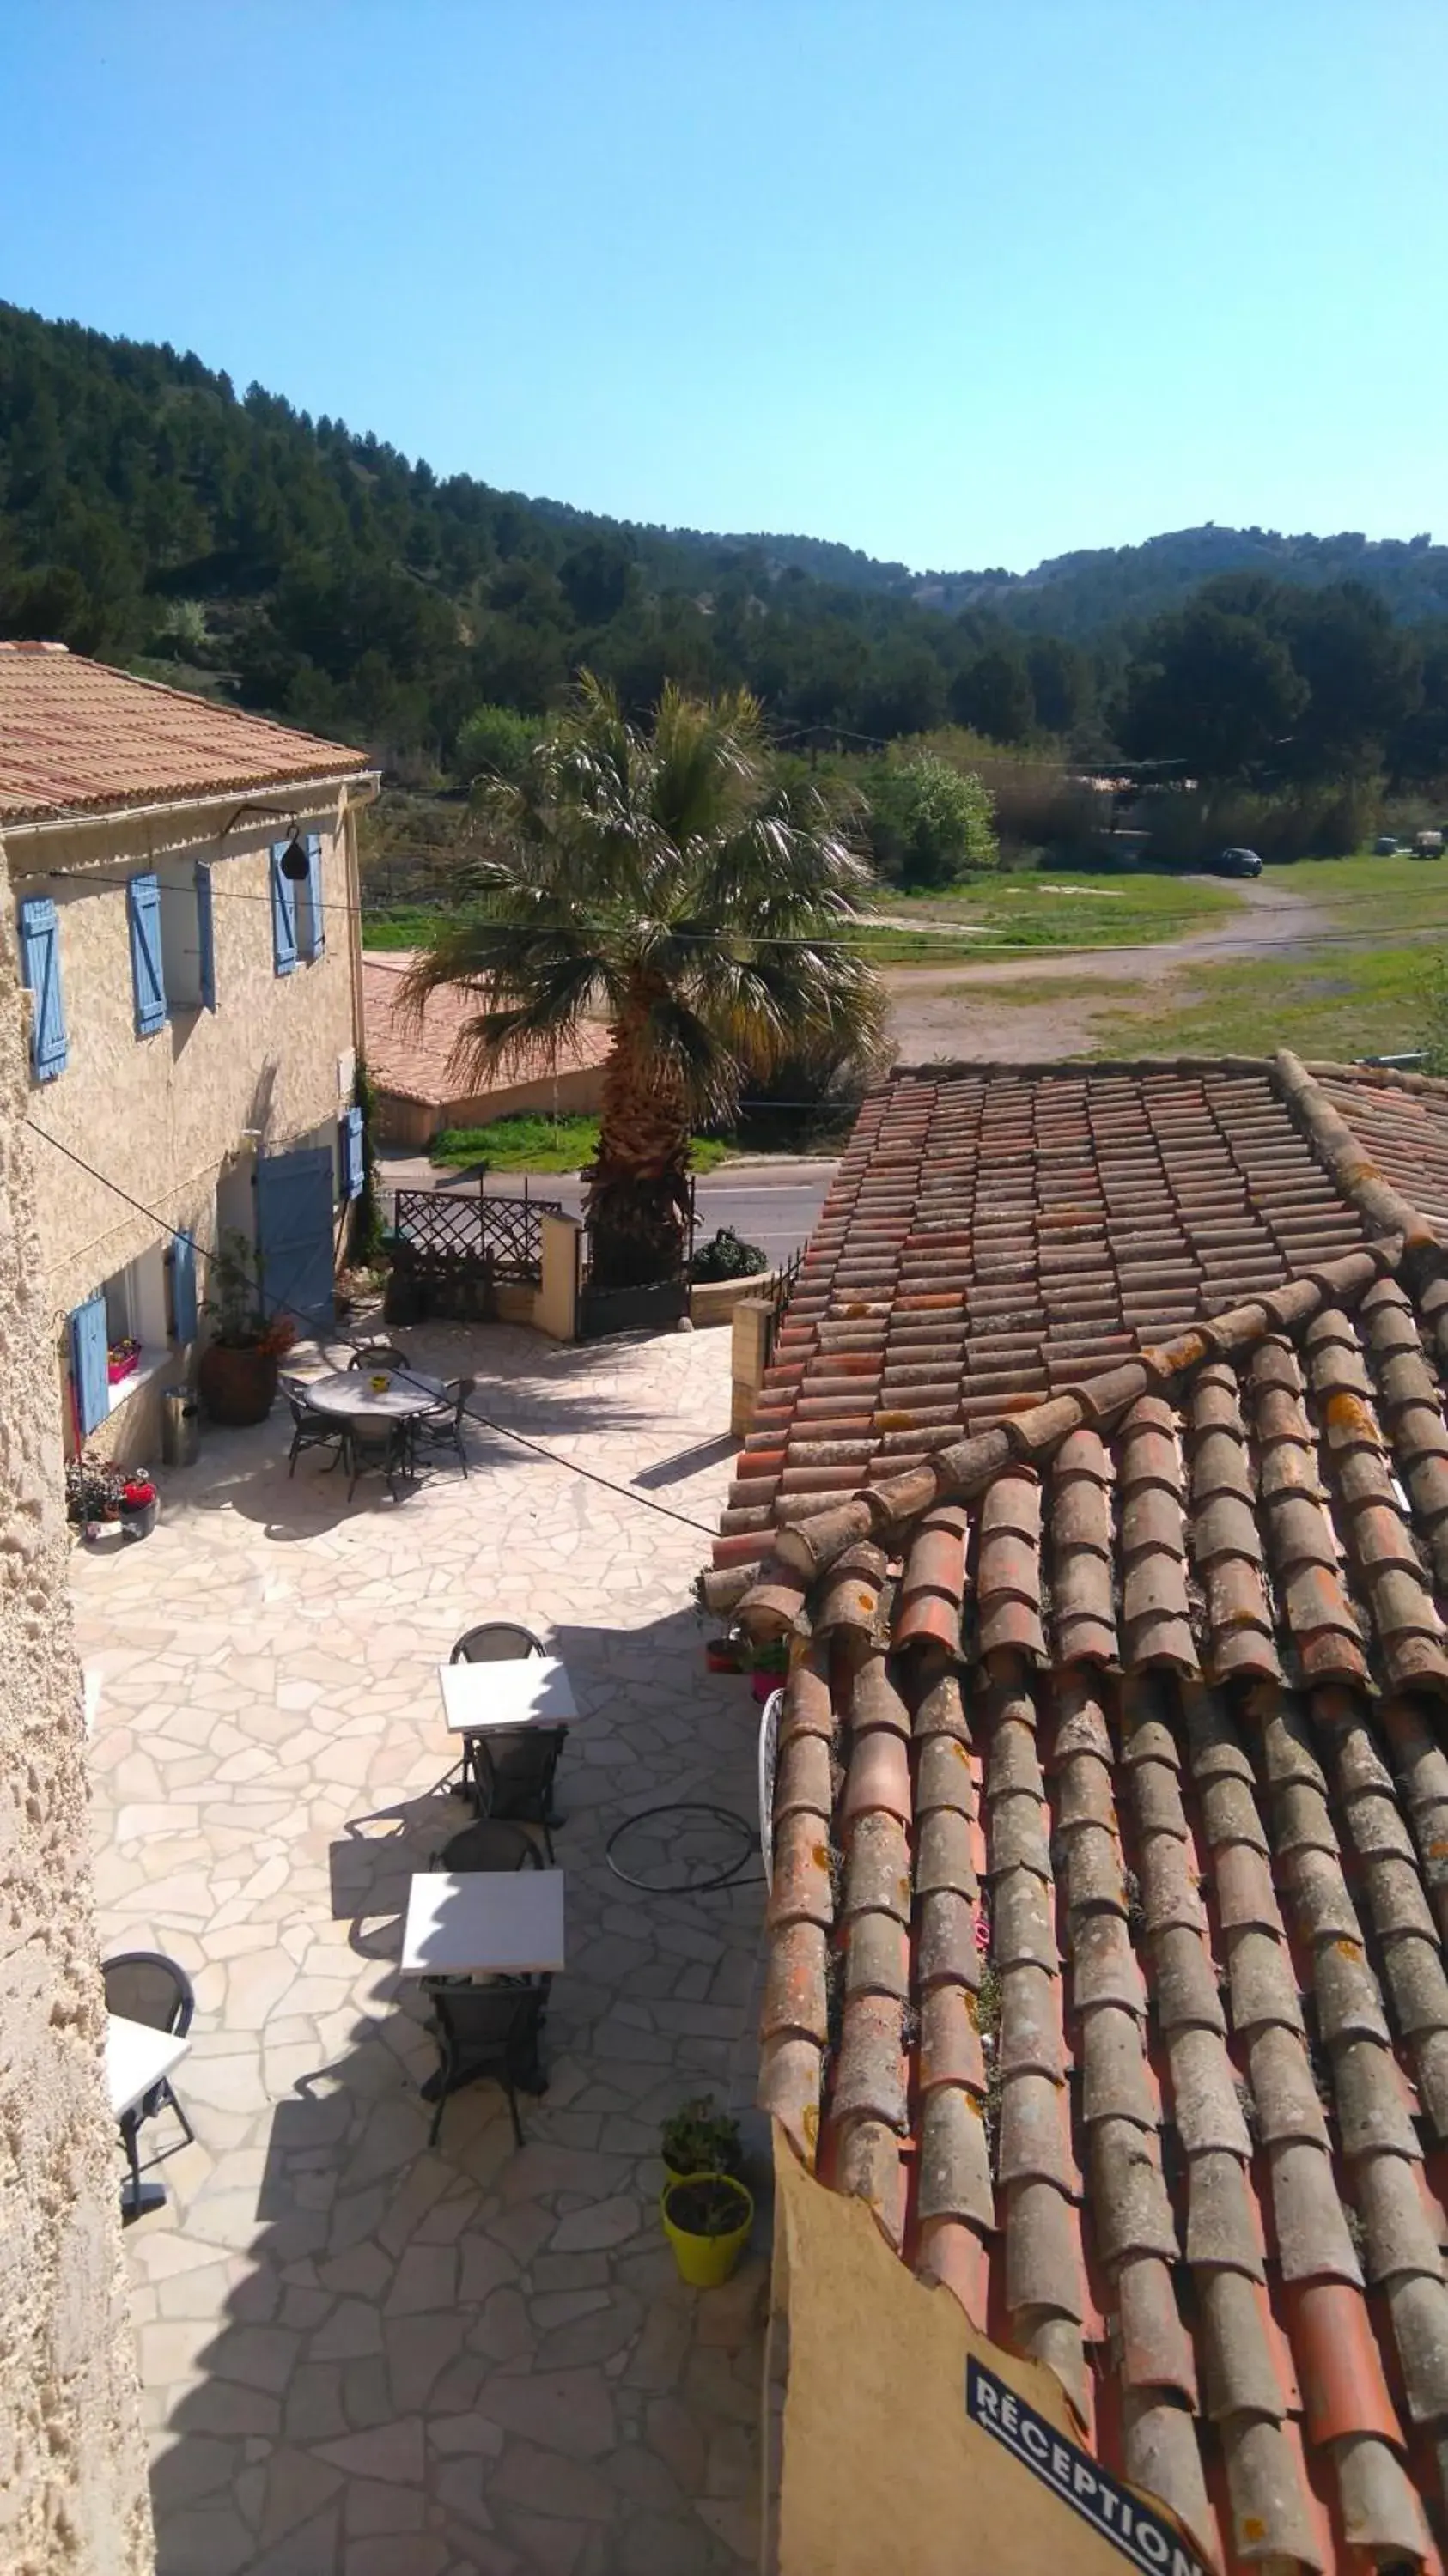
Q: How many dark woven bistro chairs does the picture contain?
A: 9